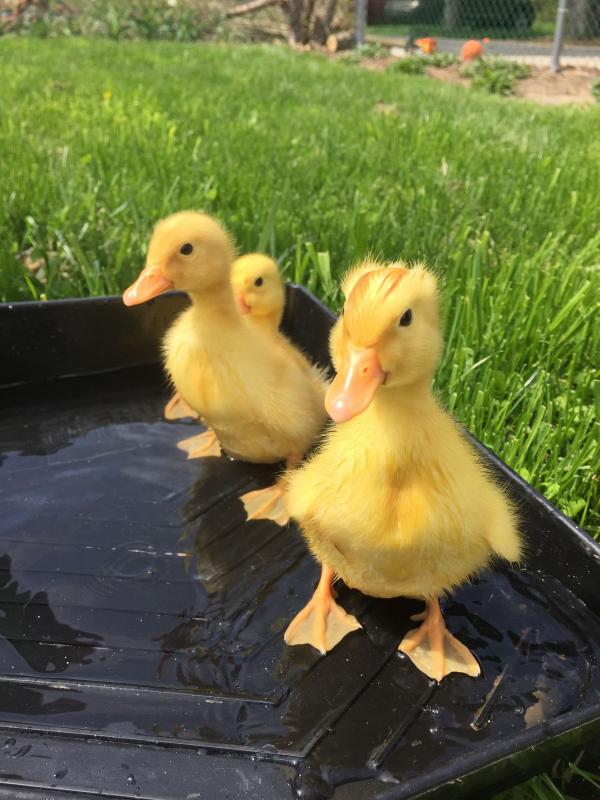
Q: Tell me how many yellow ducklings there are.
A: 3